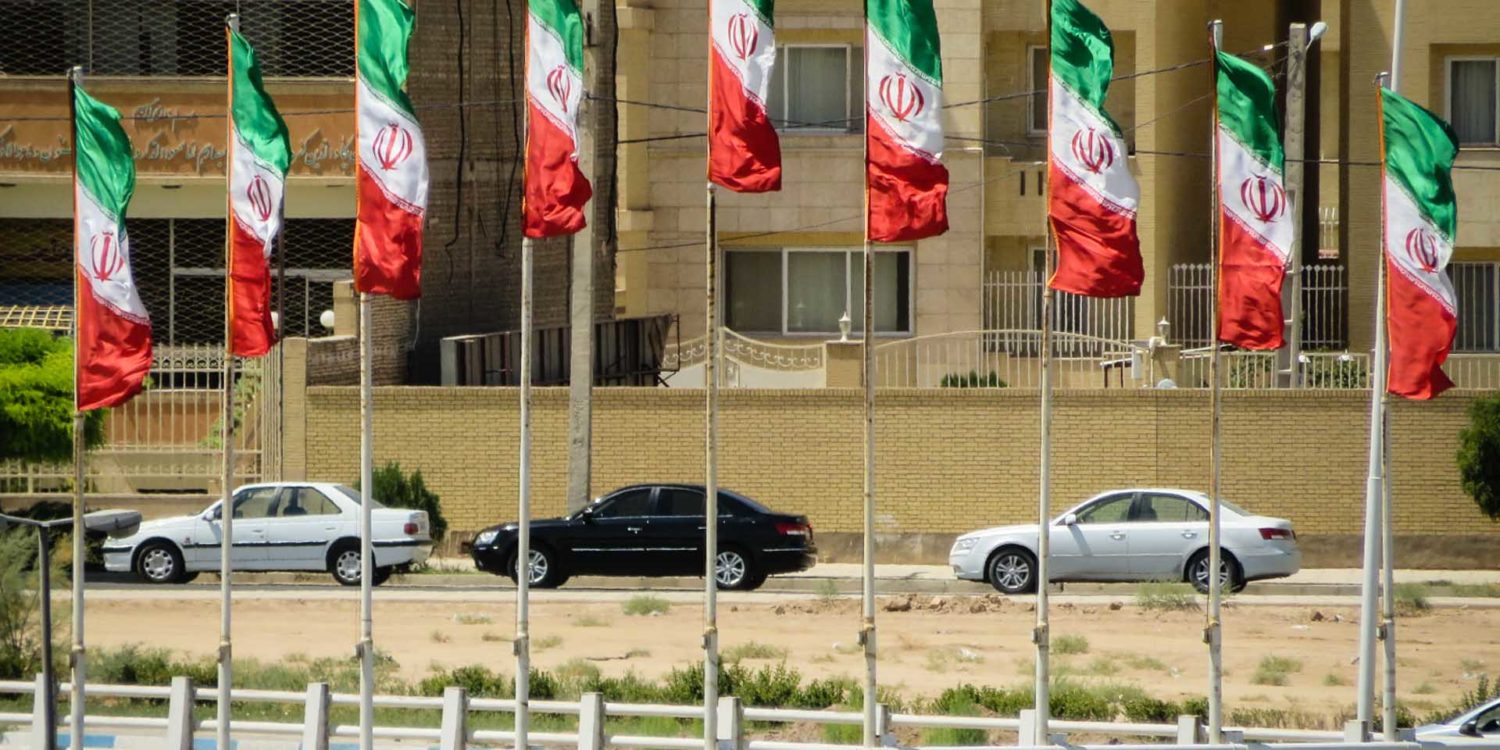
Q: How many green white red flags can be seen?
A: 9